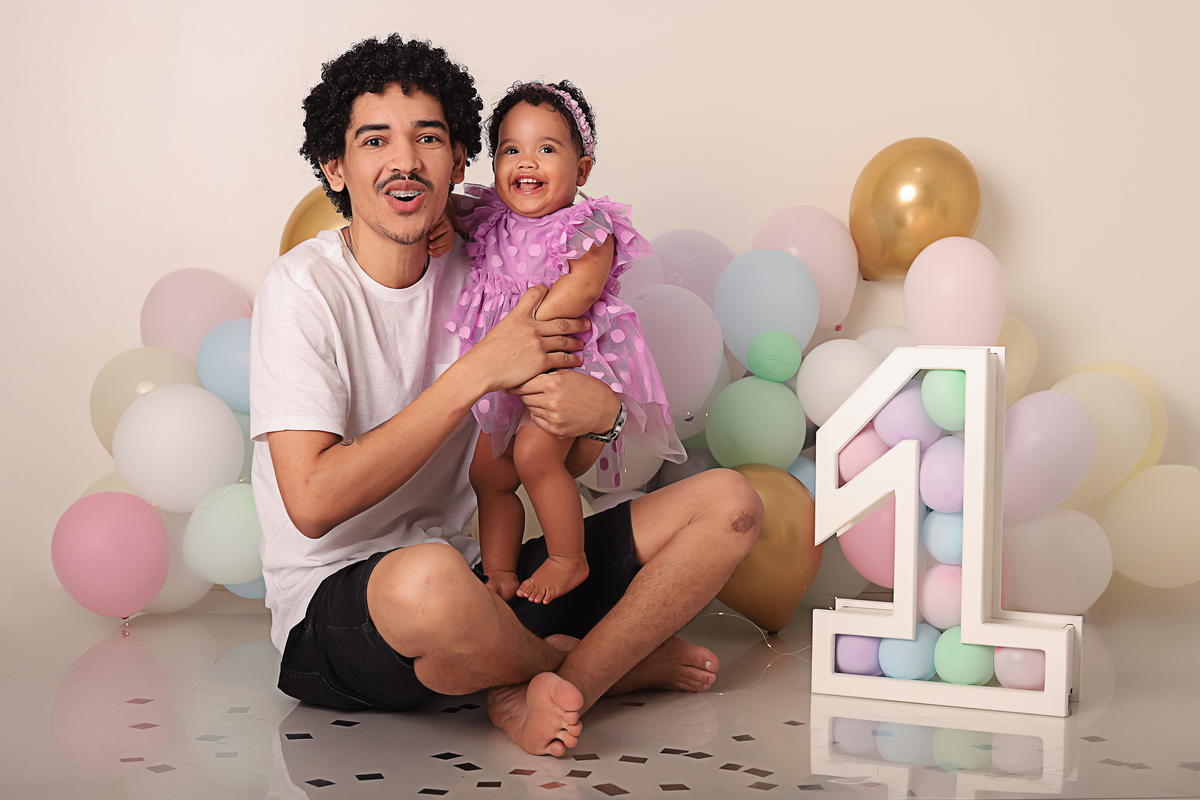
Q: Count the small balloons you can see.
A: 11